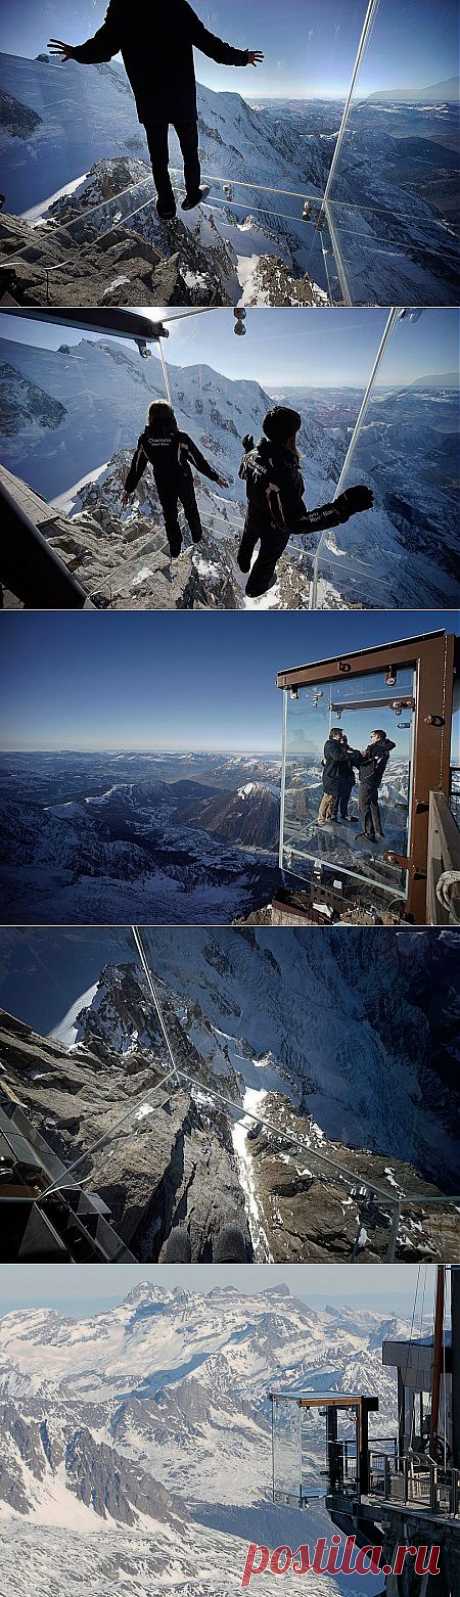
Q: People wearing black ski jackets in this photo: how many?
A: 2